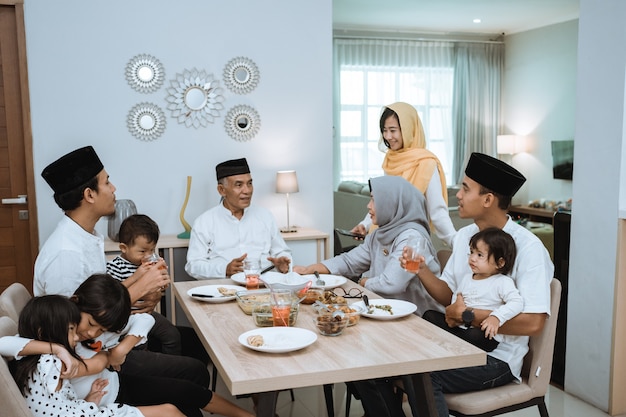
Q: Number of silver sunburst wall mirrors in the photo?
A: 5